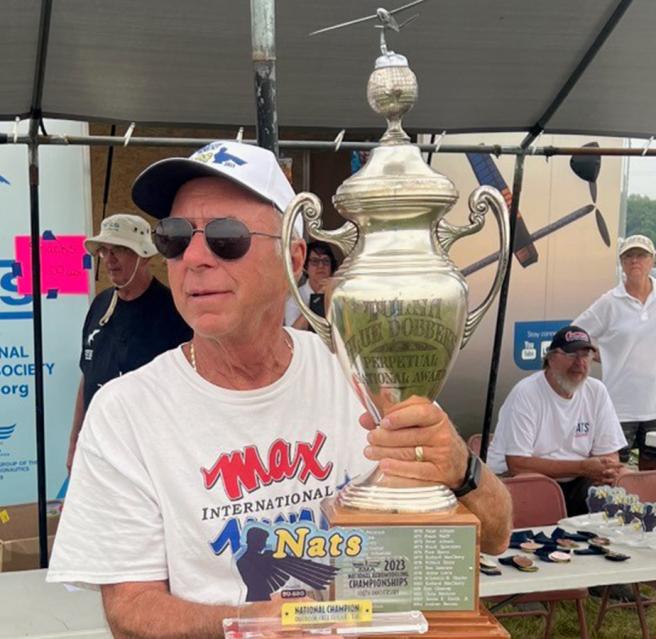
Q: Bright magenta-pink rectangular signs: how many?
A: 1